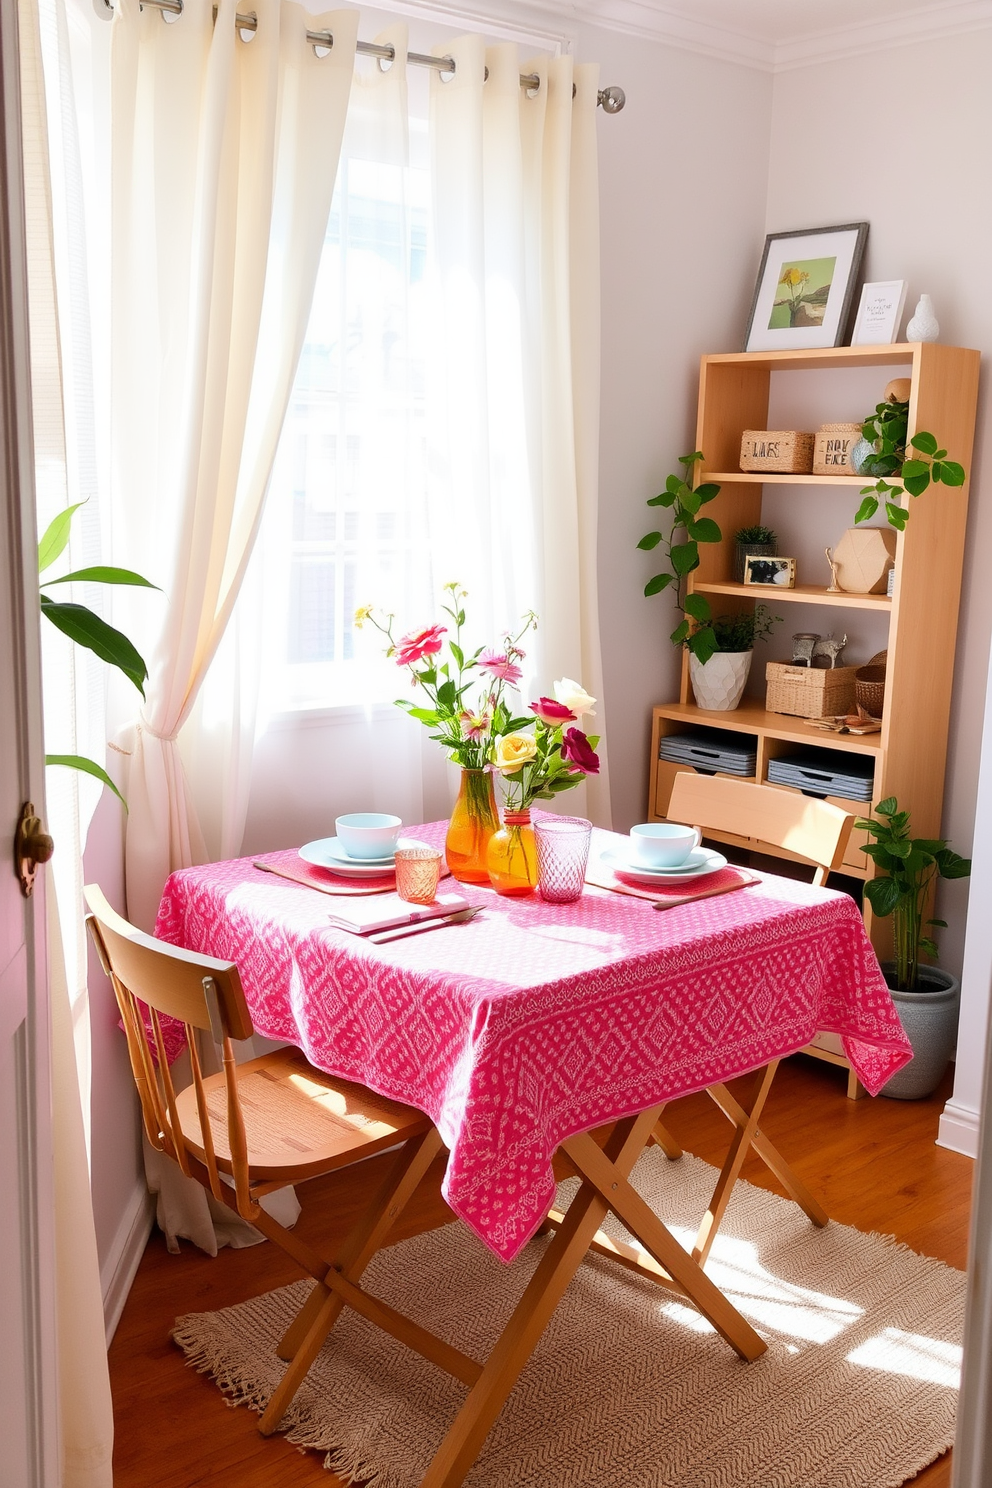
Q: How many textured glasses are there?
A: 2